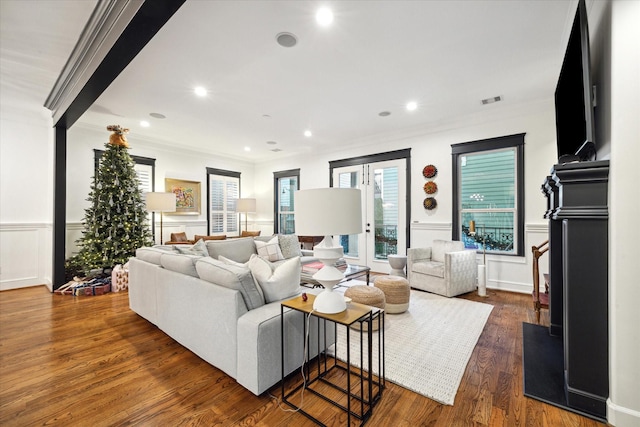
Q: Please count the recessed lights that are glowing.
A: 6